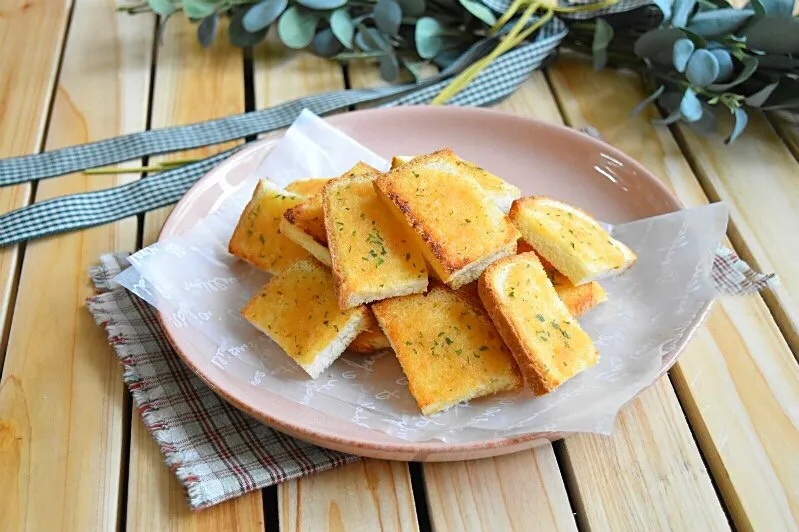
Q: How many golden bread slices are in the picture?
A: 12